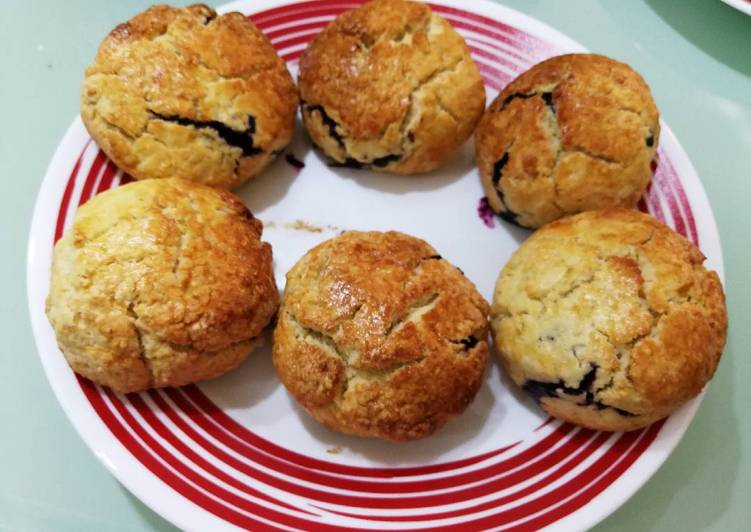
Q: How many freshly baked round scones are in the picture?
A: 6